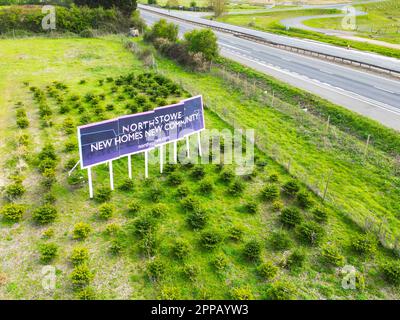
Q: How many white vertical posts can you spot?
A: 8